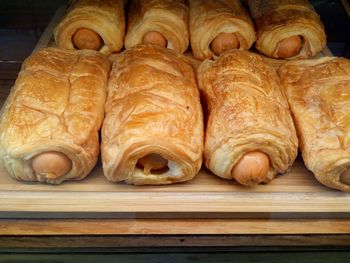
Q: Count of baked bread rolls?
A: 8